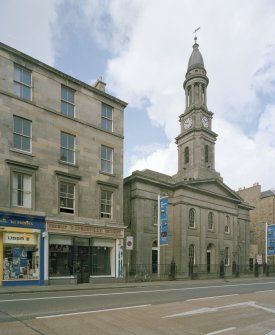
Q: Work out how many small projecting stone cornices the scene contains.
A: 3